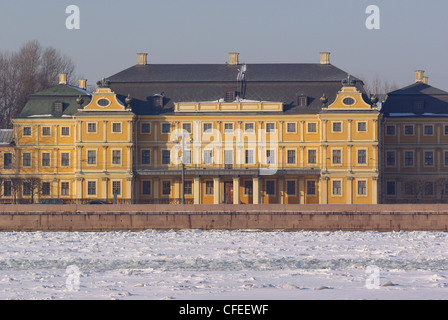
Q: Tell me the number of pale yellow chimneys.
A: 7